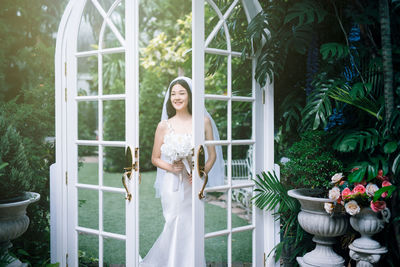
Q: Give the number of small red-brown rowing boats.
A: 0